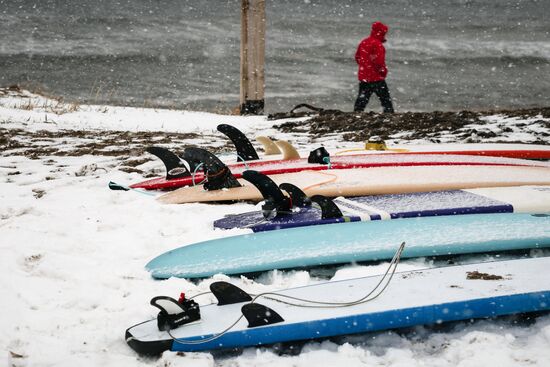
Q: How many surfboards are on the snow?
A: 6